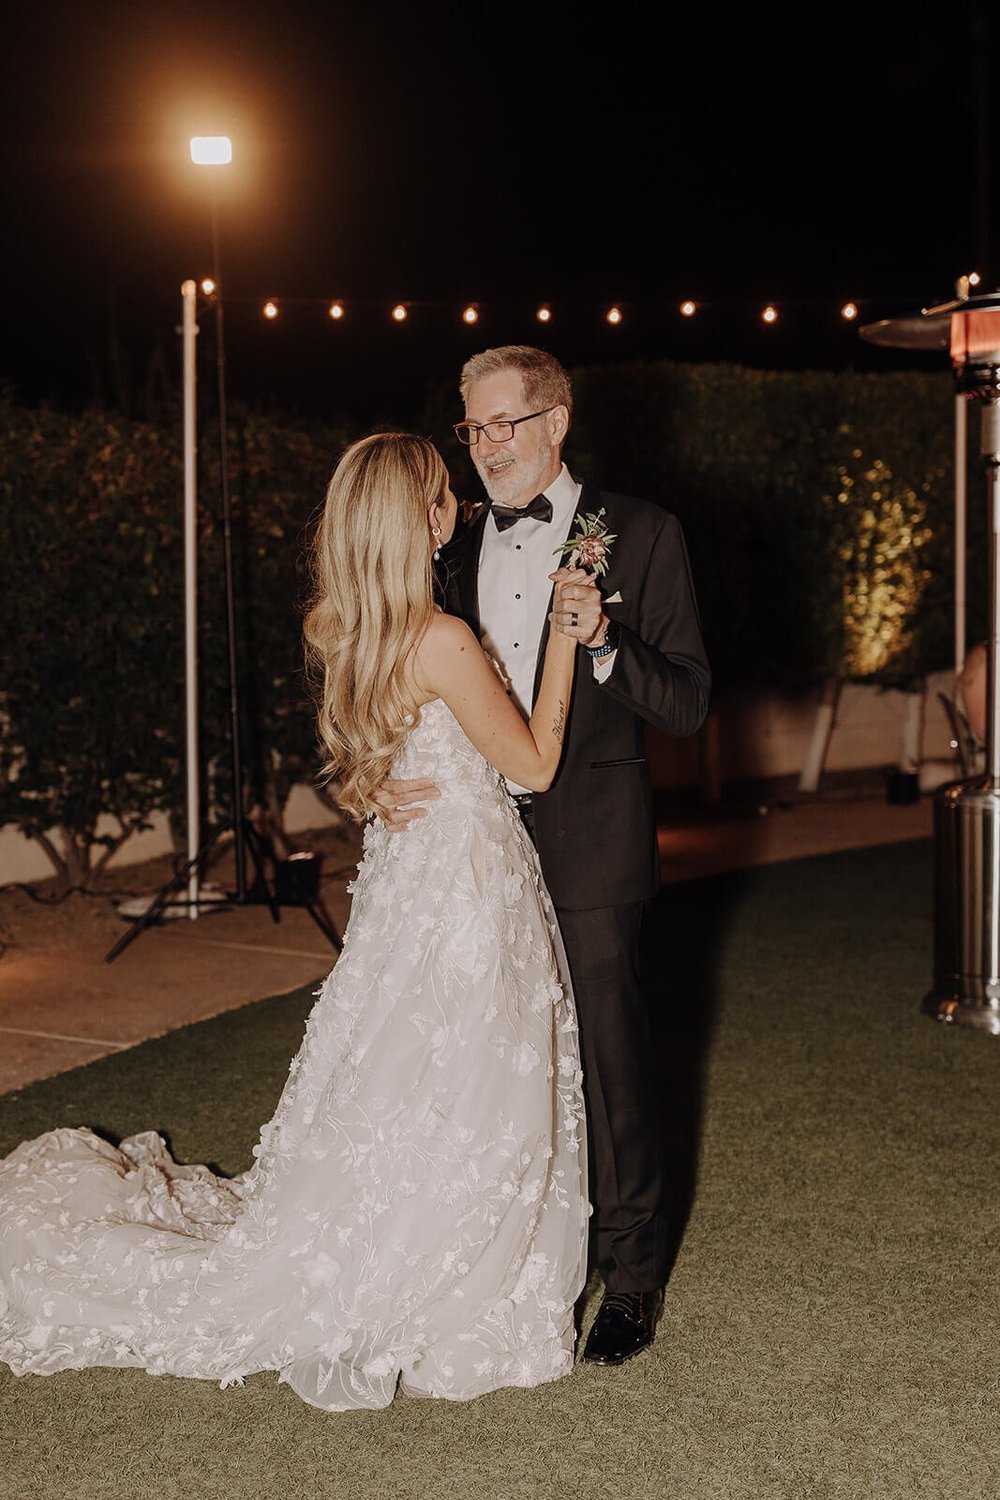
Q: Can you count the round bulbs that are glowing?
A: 11